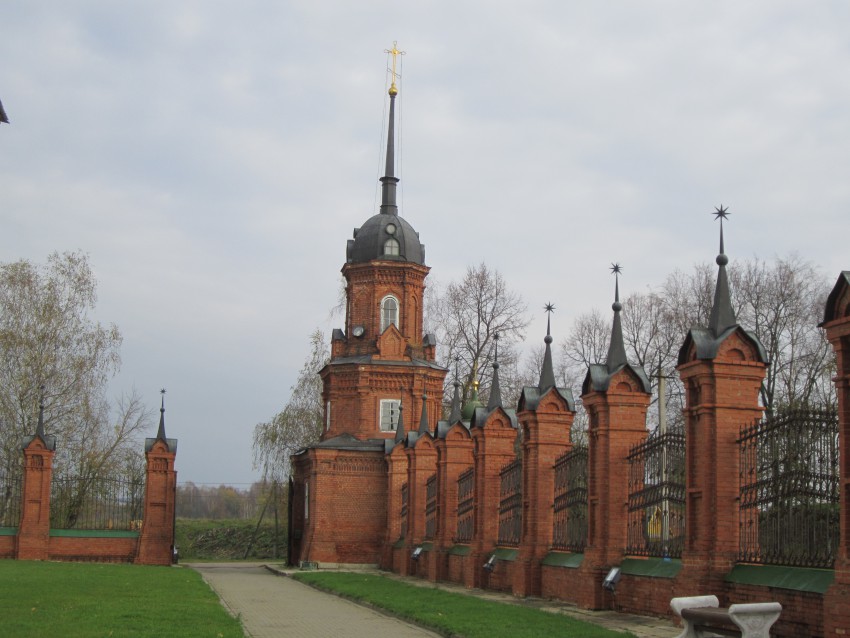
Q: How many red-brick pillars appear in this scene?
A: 10